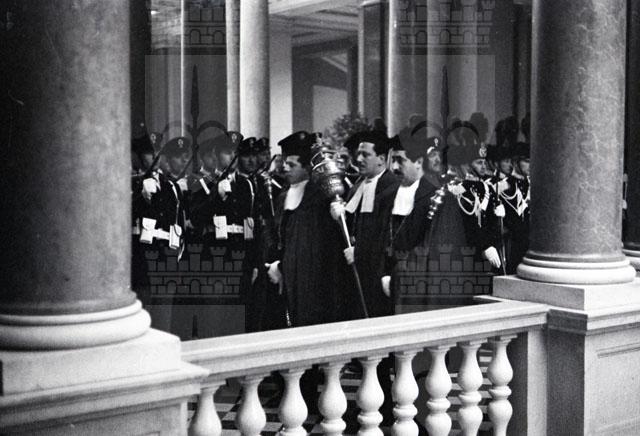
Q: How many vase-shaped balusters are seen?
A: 9